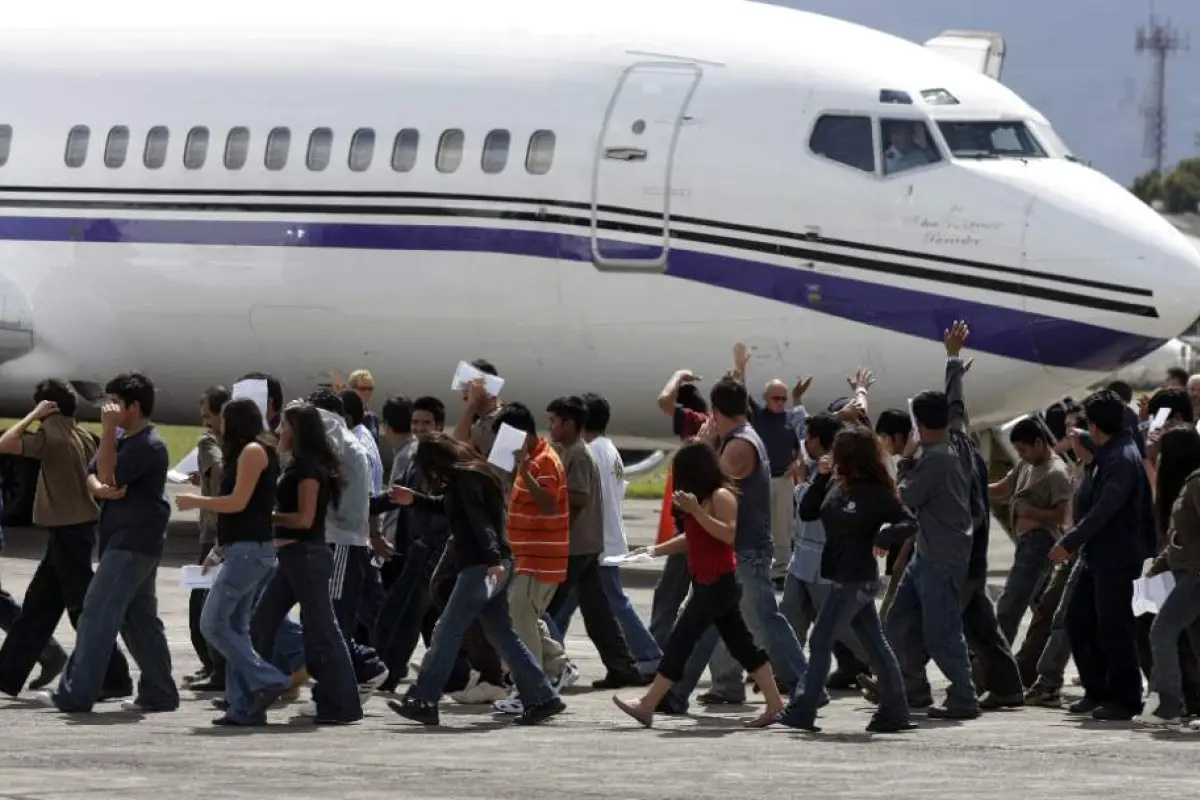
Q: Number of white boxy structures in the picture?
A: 1